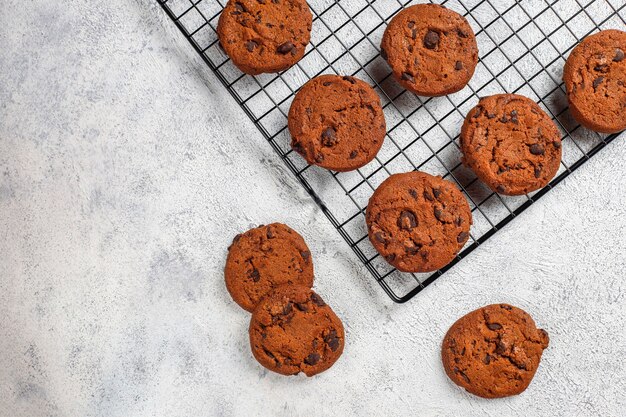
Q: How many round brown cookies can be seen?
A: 9